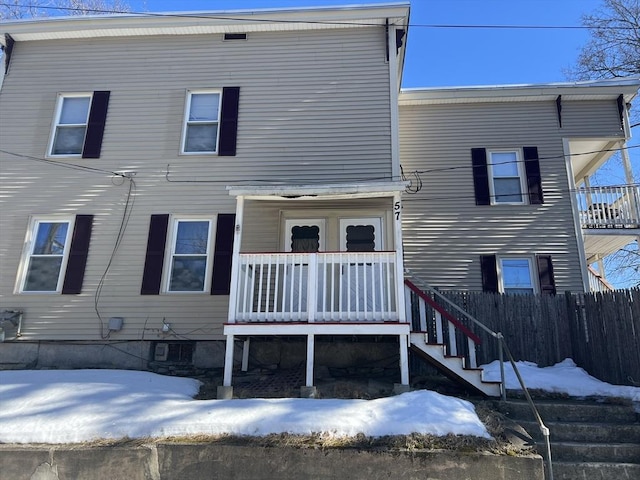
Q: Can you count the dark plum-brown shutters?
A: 9